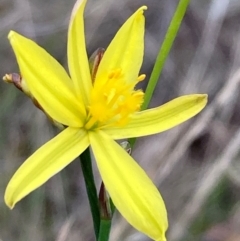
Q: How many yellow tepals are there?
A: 6